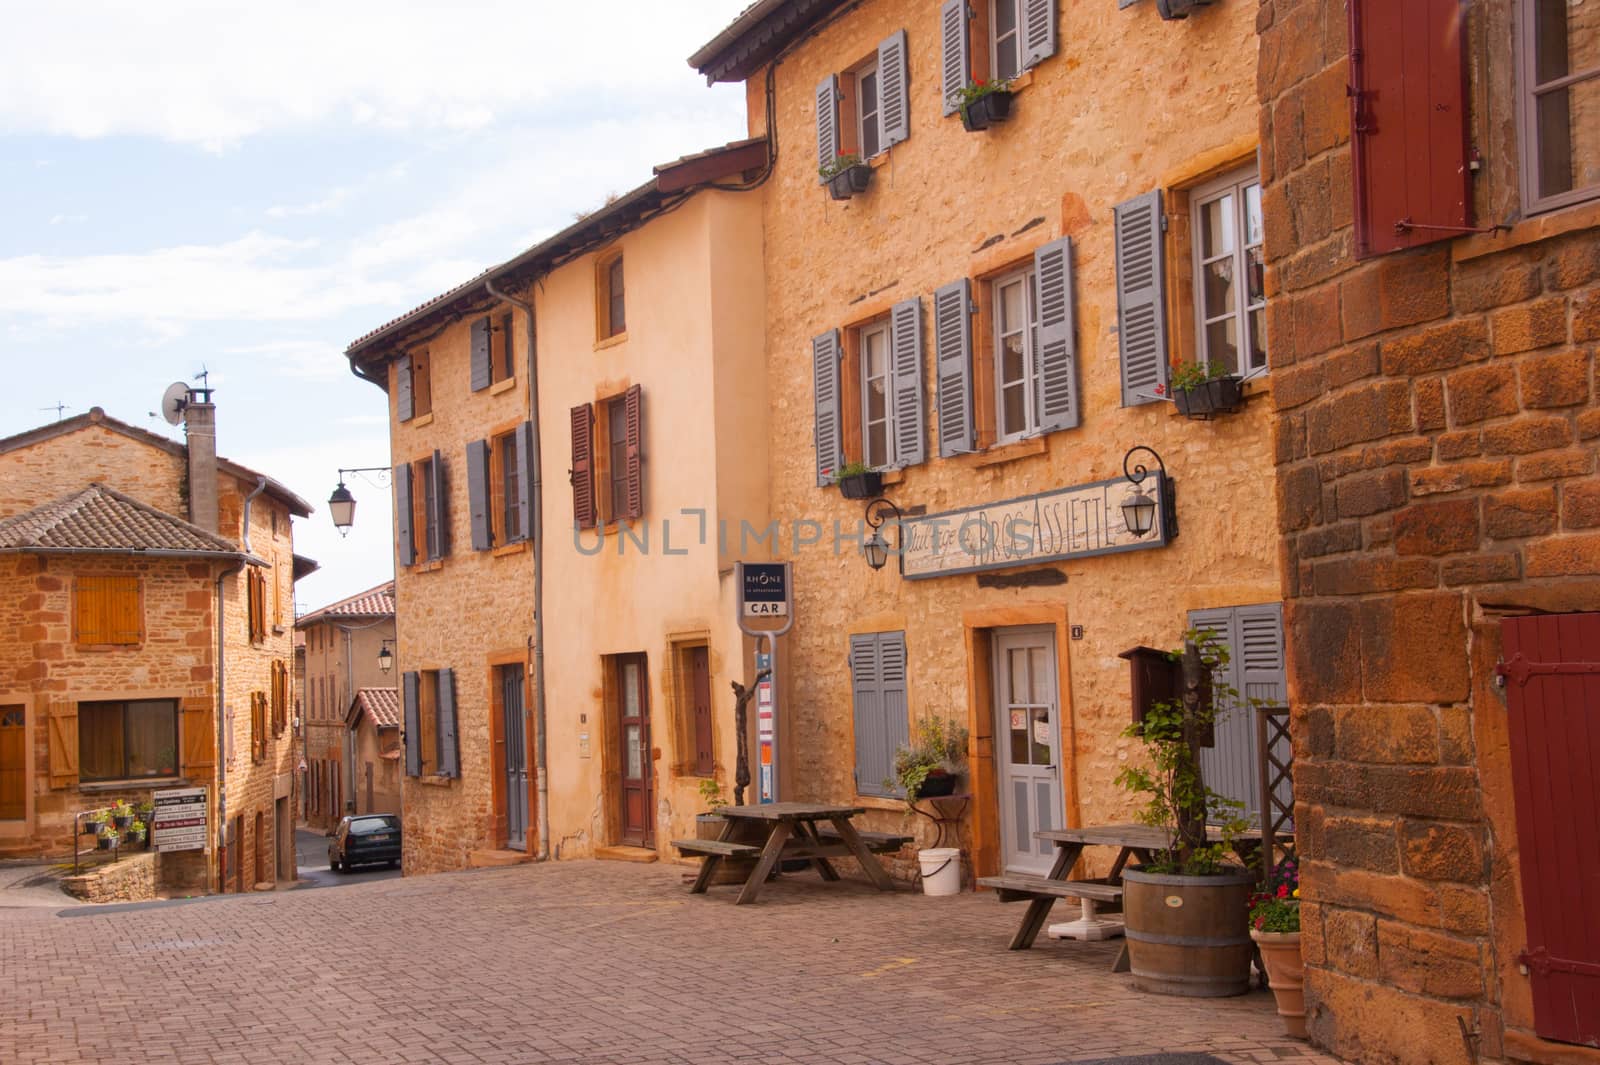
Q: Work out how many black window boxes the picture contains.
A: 5